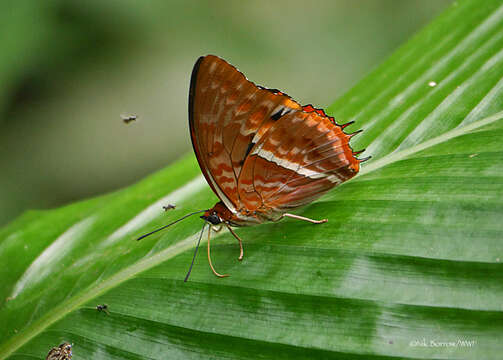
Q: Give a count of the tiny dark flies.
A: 3